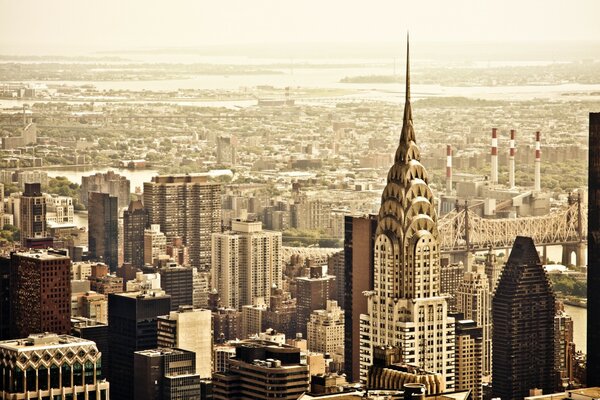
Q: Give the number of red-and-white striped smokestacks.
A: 4